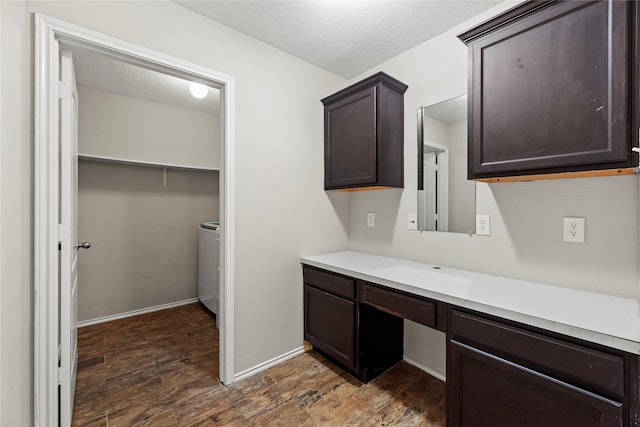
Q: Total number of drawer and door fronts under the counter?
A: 5